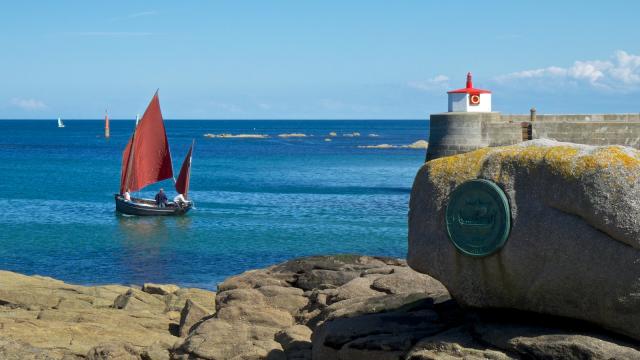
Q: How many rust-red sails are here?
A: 3